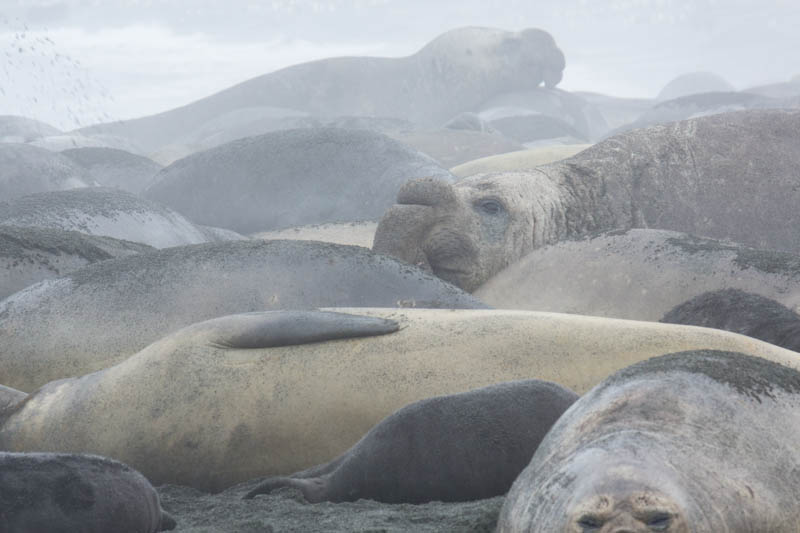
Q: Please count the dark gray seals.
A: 3